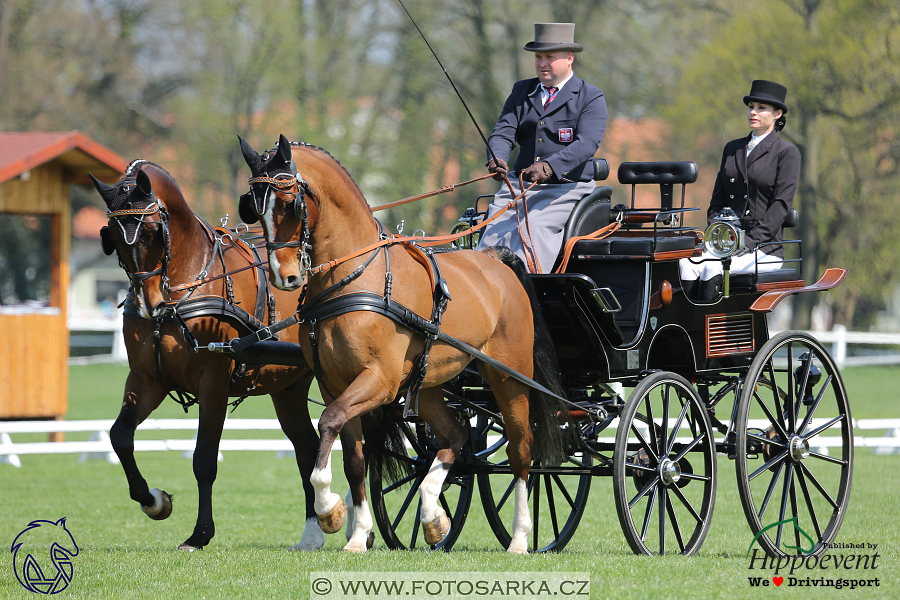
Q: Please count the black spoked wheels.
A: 4